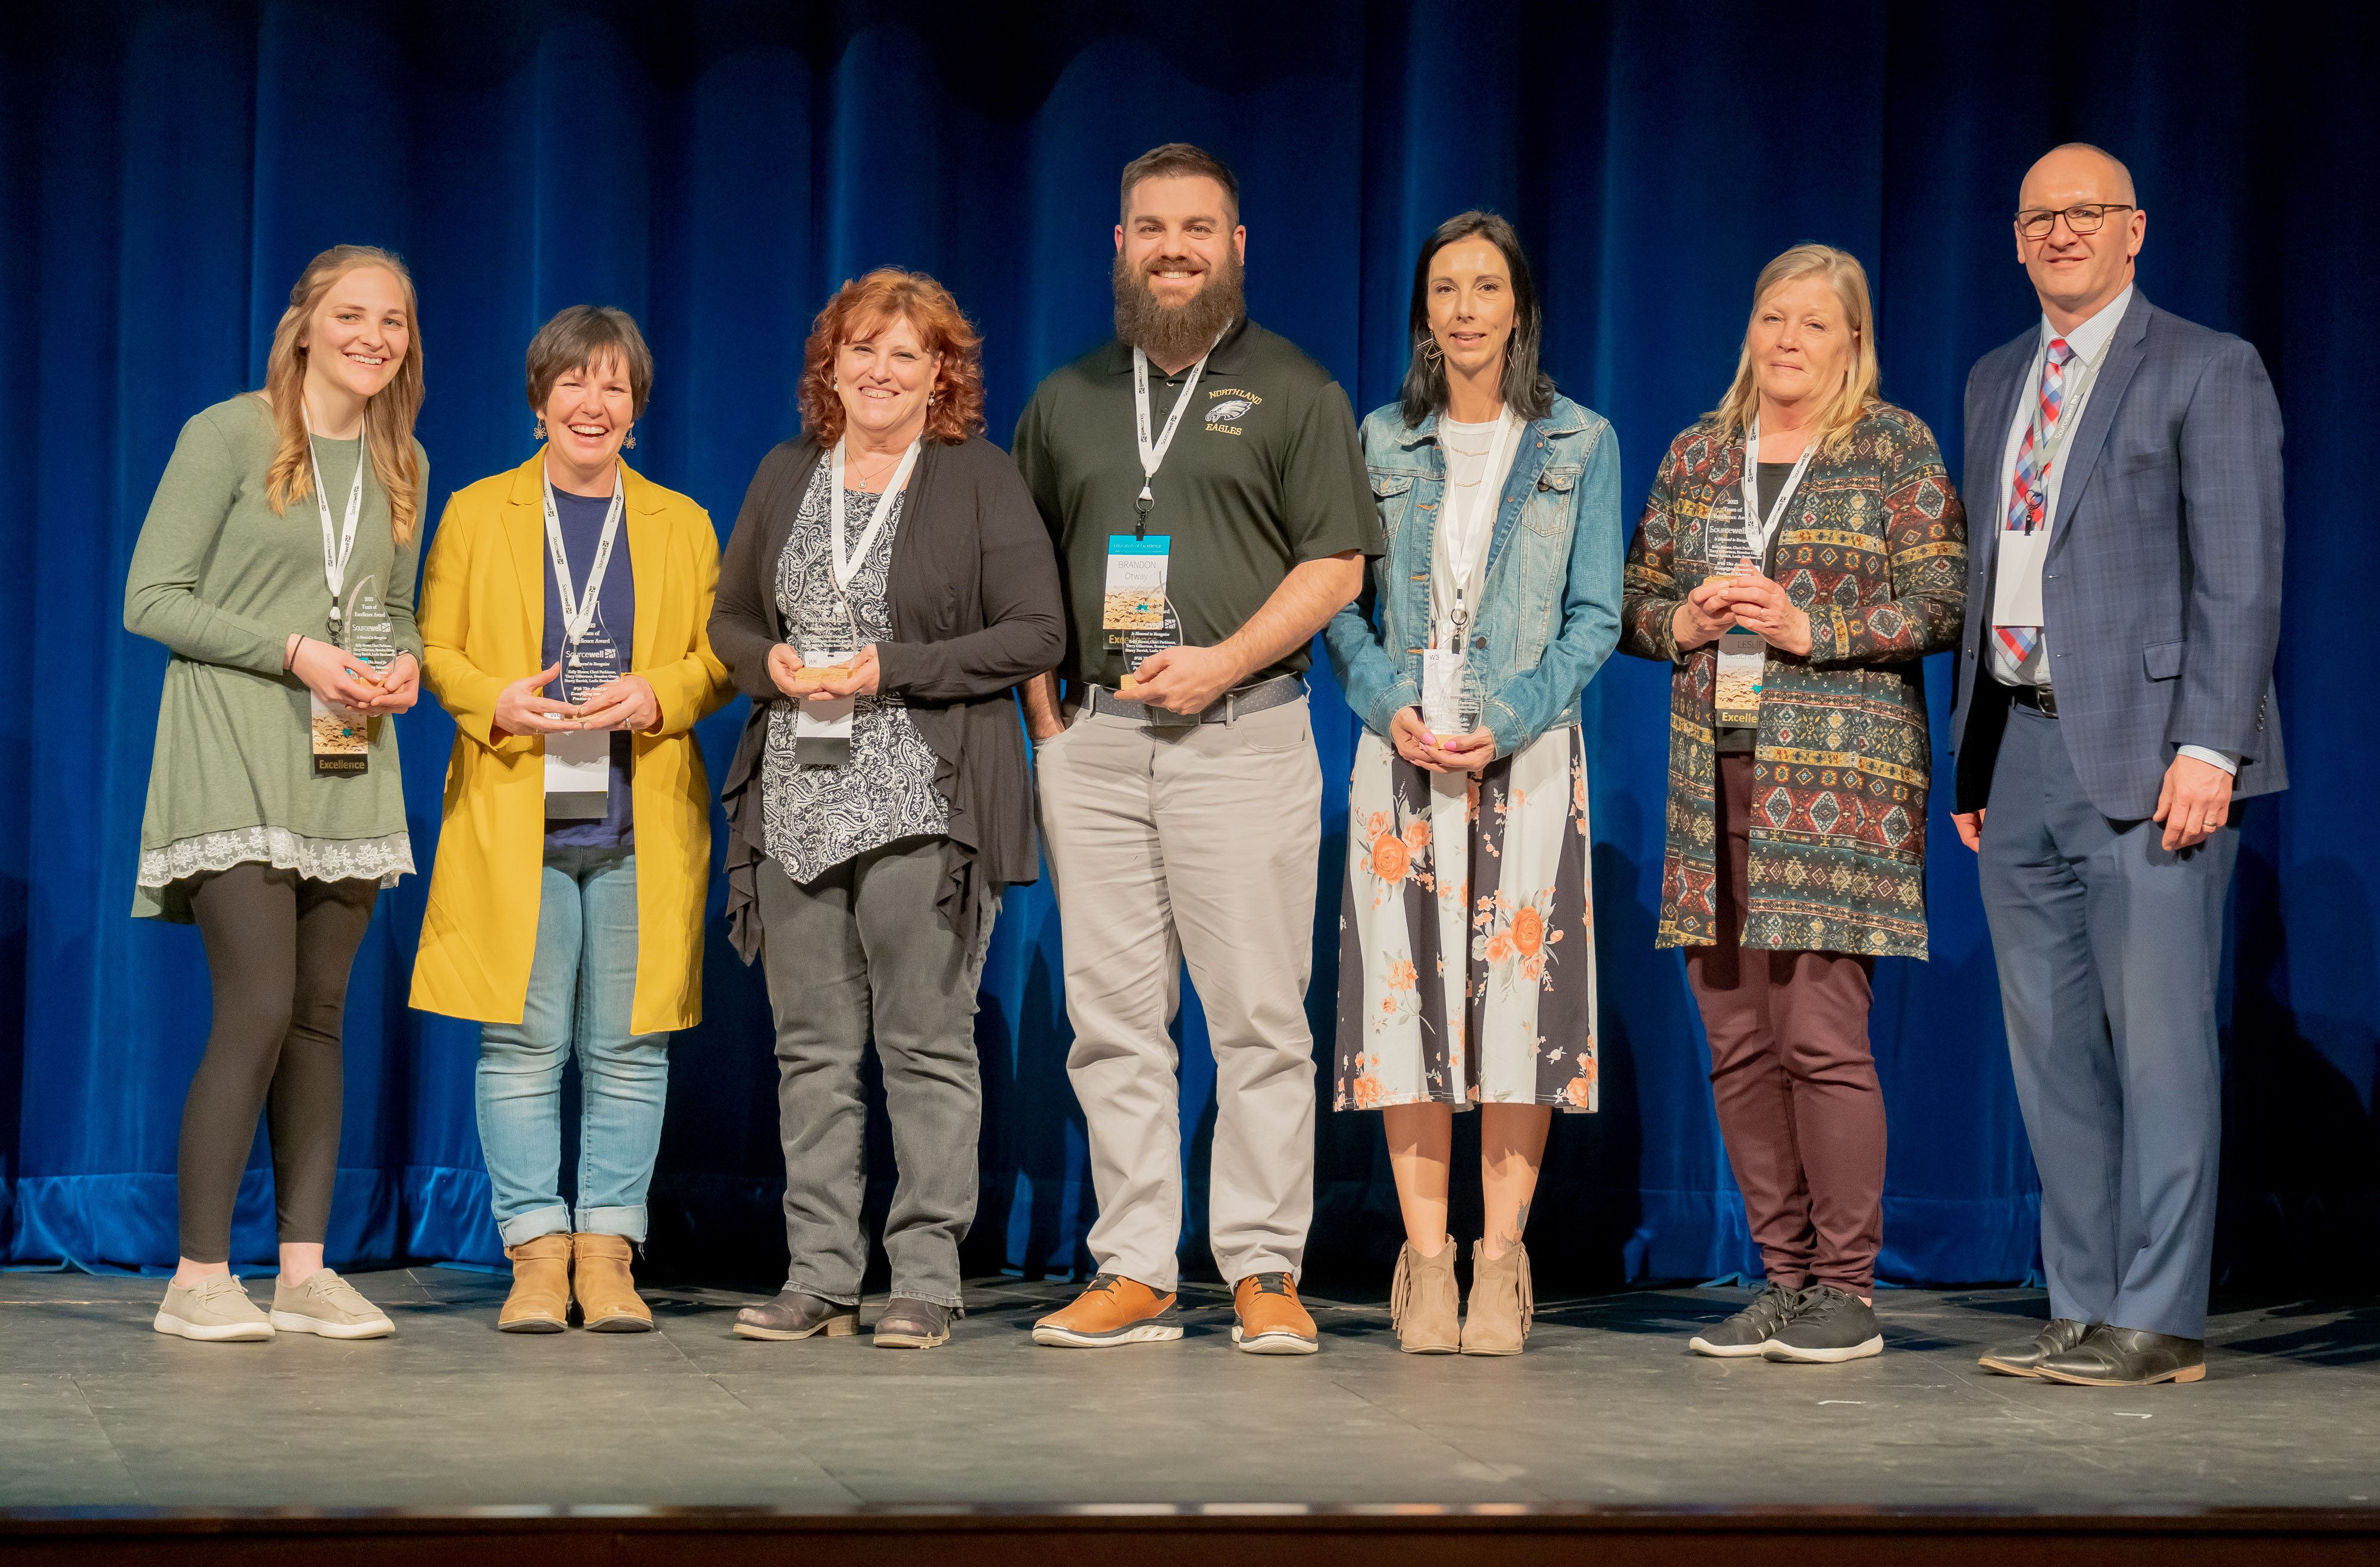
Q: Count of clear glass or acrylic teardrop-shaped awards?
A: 6